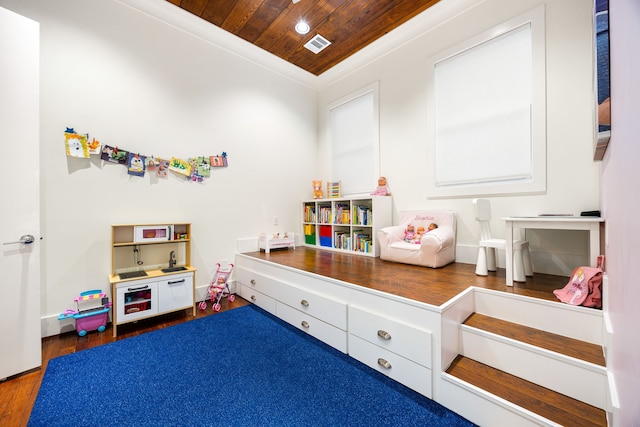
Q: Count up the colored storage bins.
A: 4